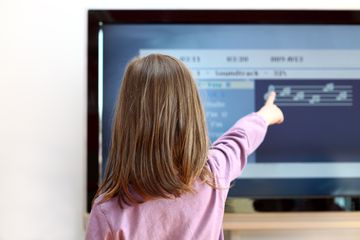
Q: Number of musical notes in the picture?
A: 5